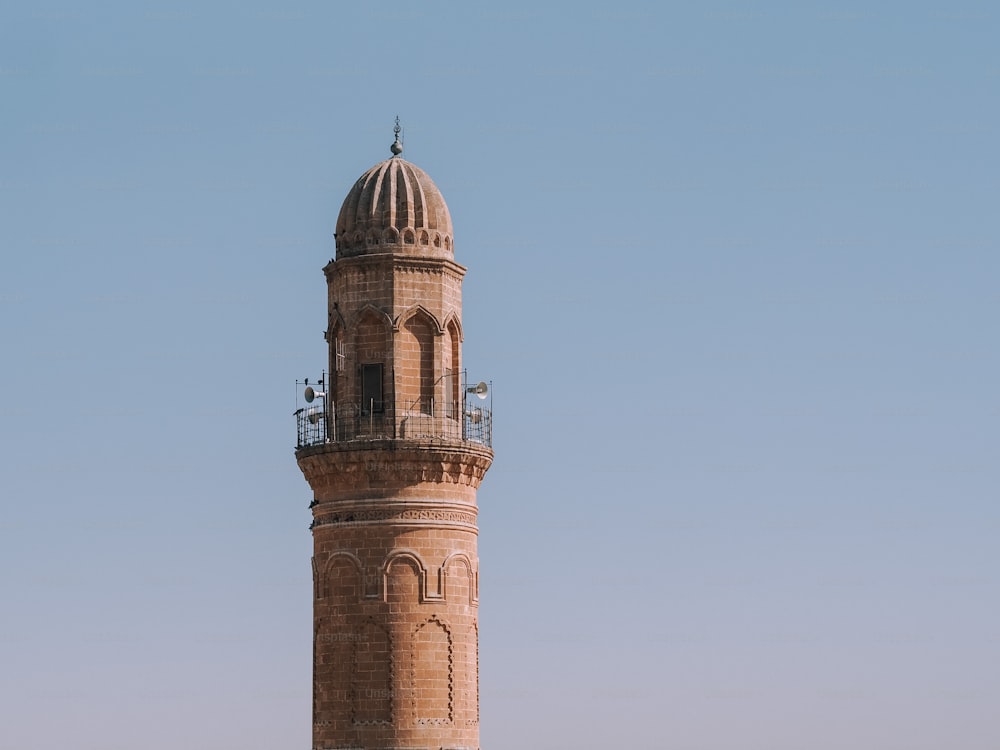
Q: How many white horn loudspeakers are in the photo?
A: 4